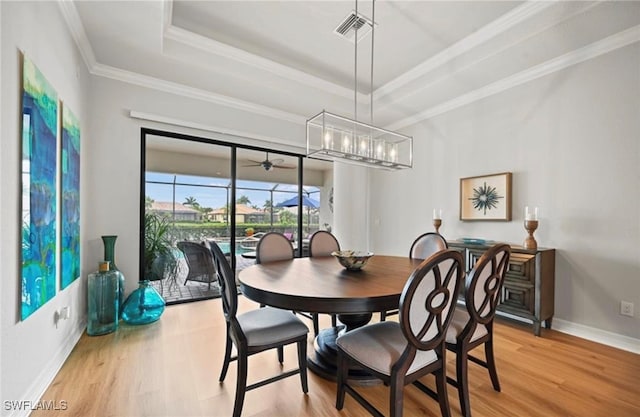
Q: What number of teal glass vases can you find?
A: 3